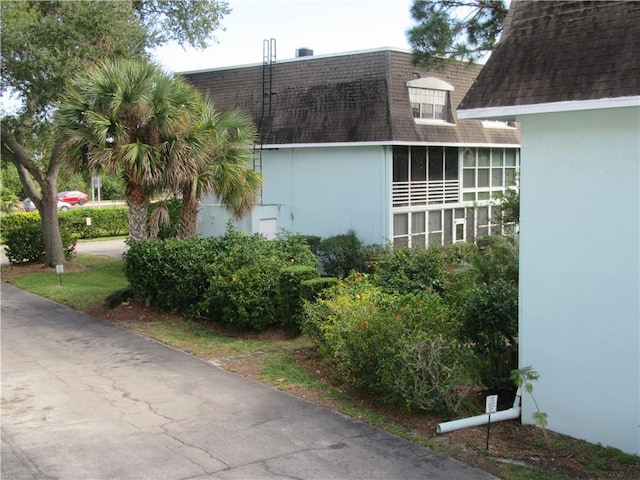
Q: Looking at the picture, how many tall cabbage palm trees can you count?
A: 2